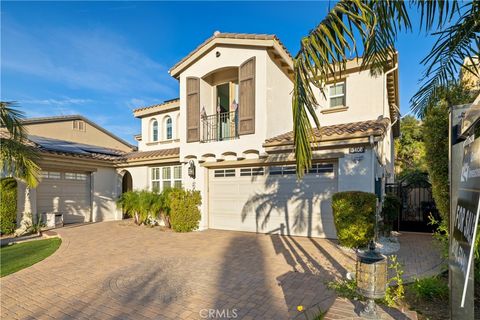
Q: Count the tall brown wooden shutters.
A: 2